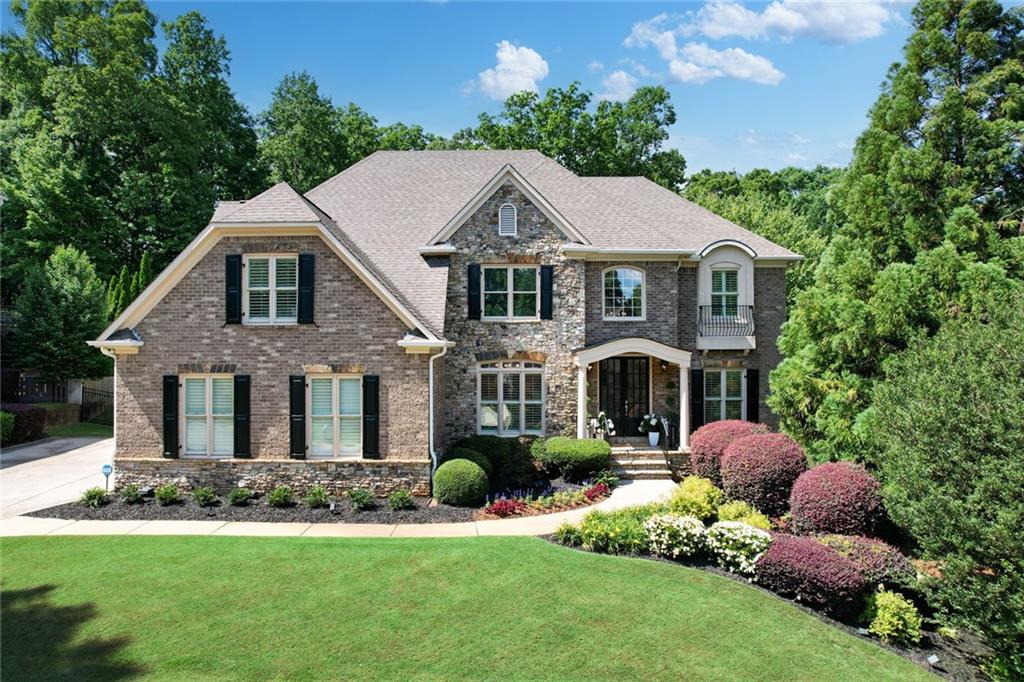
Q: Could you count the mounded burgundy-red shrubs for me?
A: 5